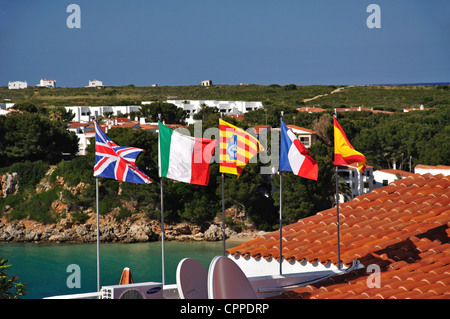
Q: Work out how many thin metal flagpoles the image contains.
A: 5